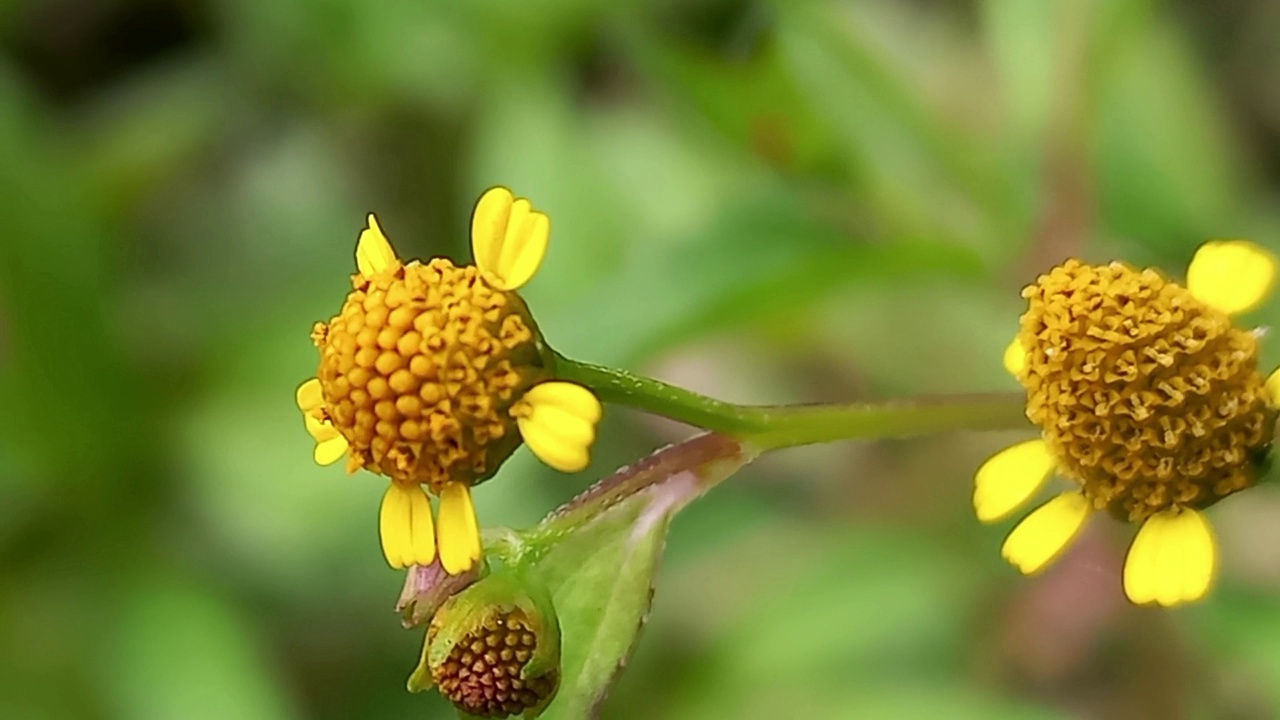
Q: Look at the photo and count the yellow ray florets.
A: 12